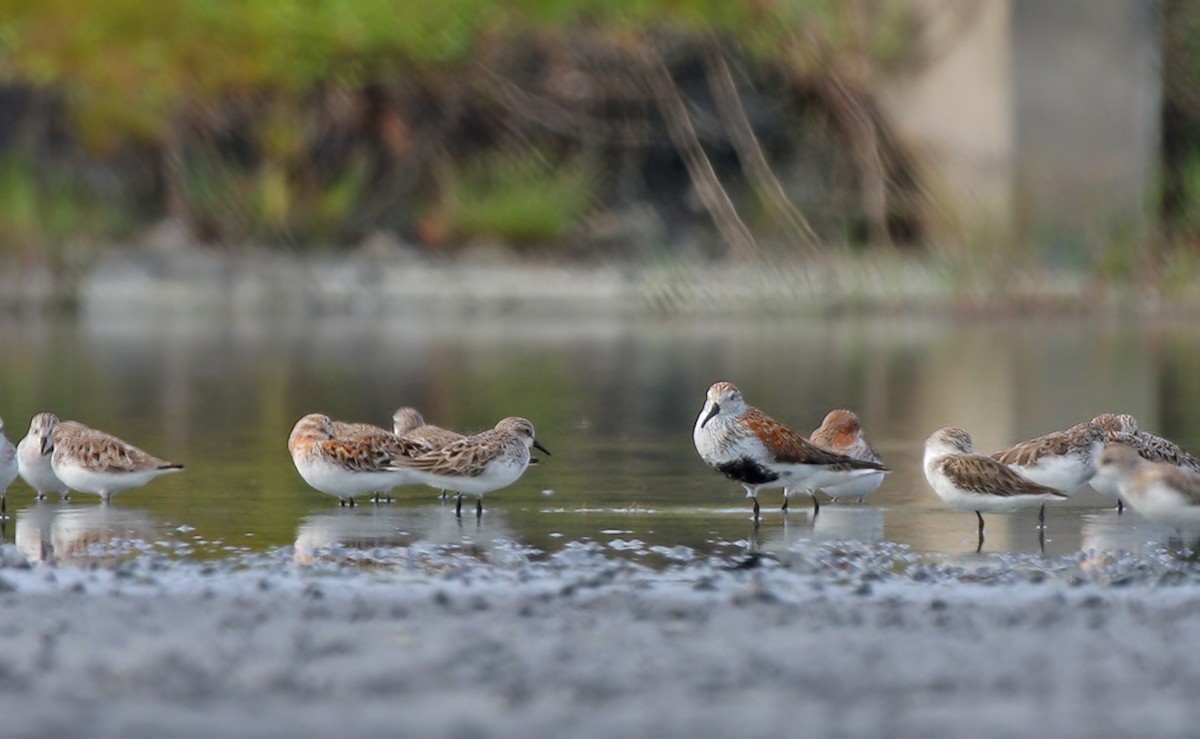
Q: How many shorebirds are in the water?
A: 12